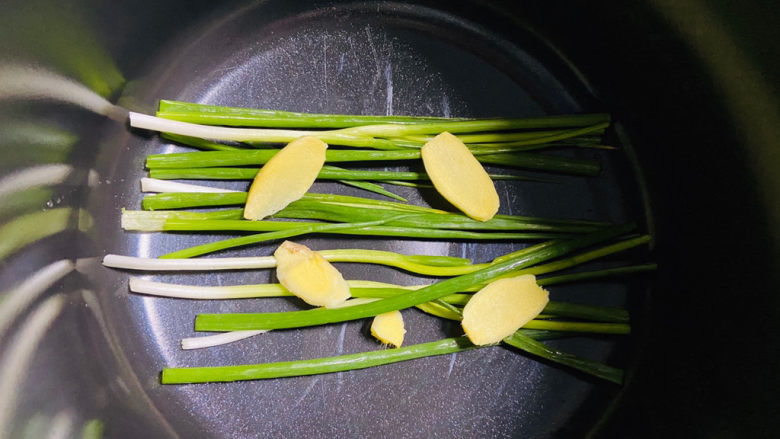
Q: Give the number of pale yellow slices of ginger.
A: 5